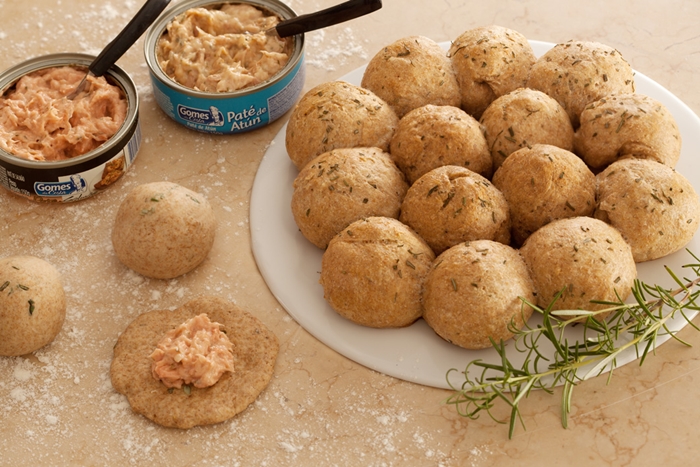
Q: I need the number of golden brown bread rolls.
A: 14